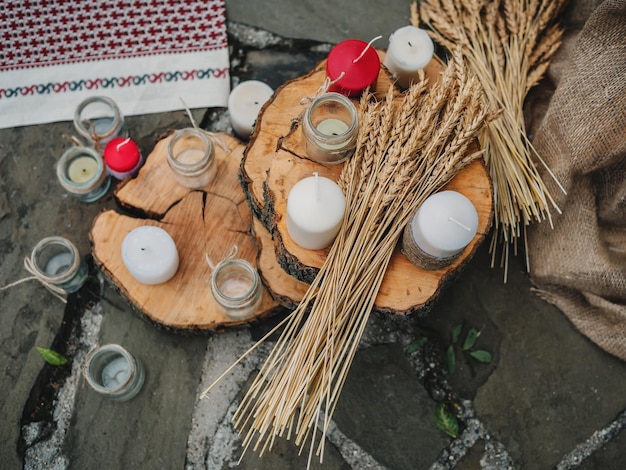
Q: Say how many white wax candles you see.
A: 5